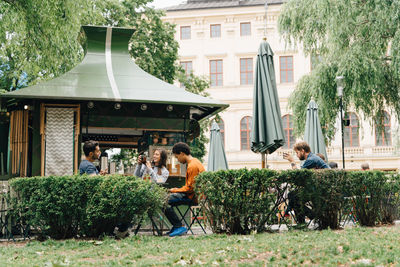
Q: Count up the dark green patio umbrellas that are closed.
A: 3